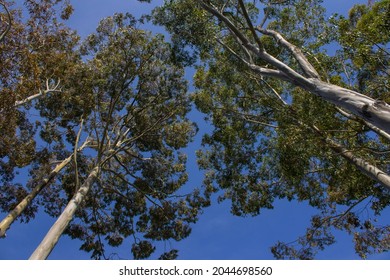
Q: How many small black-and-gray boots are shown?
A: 0